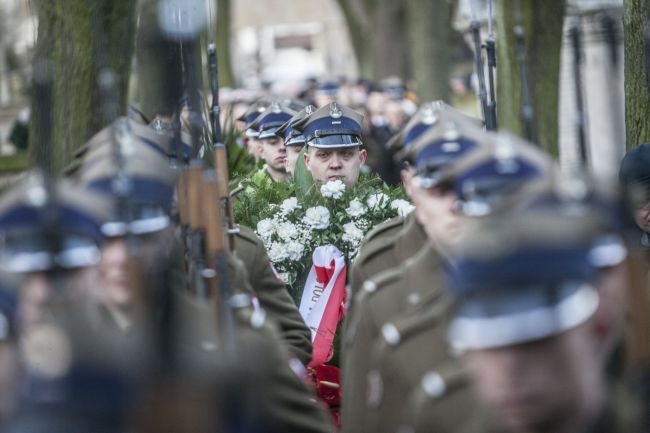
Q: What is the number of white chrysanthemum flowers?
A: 11